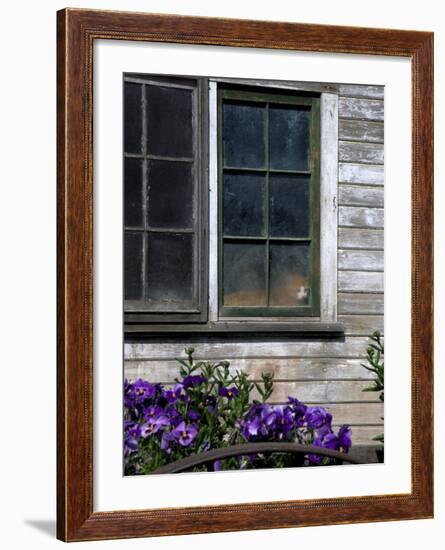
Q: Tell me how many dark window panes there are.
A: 12